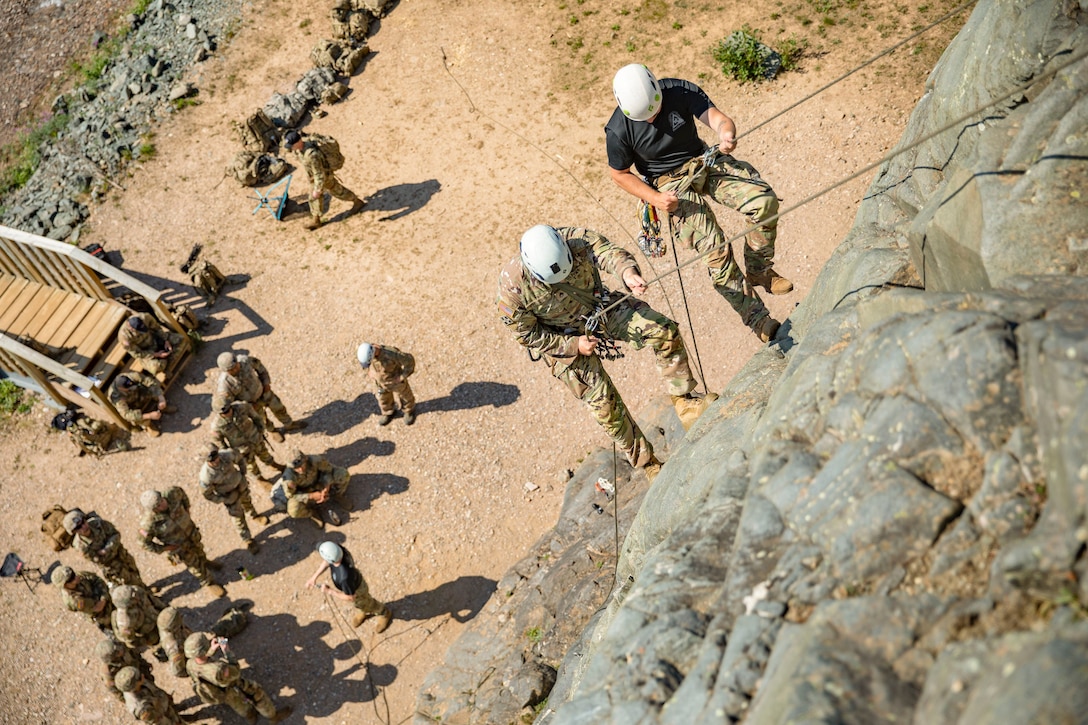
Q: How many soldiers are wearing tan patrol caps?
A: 12